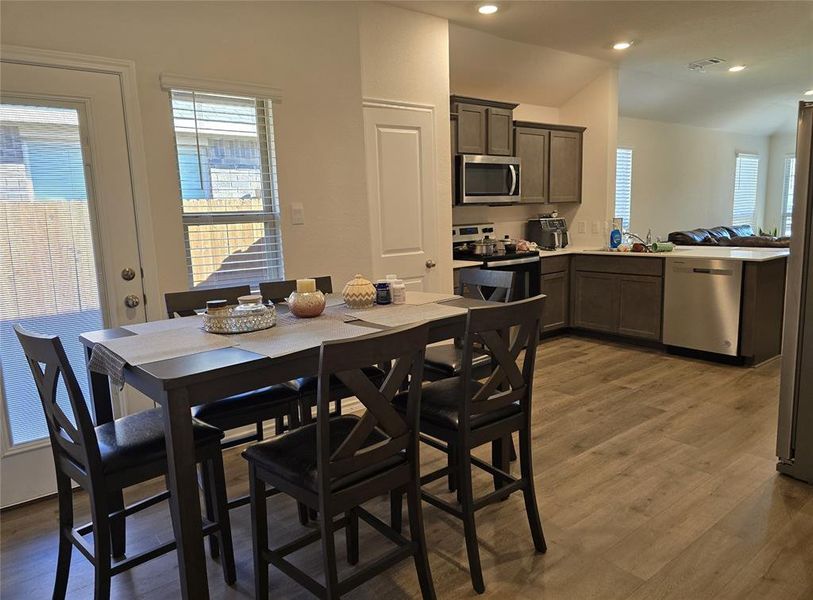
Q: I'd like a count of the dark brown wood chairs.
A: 6